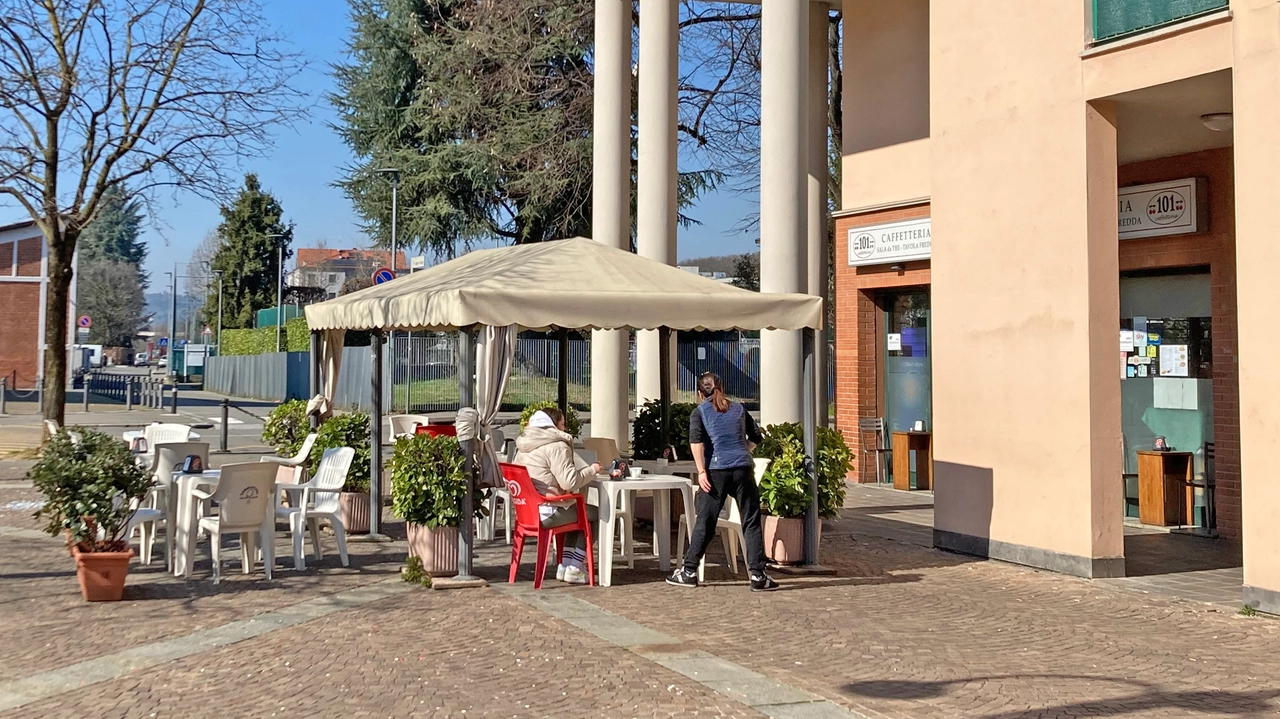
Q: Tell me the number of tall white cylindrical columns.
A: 4